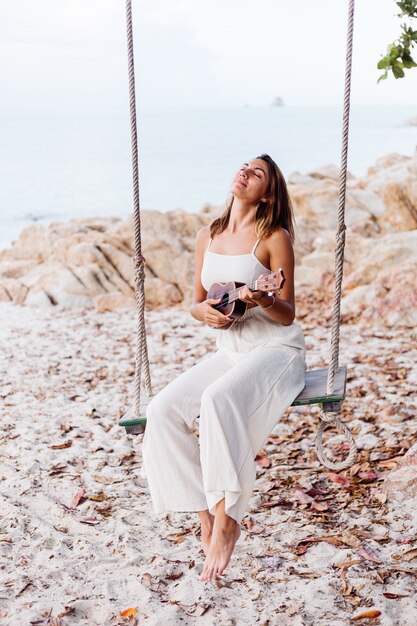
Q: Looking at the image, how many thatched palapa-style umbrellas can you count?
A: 0